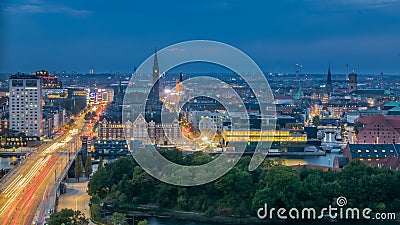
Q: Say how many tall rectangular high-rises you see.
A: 1